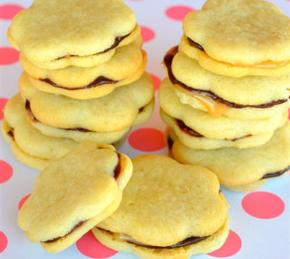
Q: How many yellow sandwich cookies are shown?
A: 10